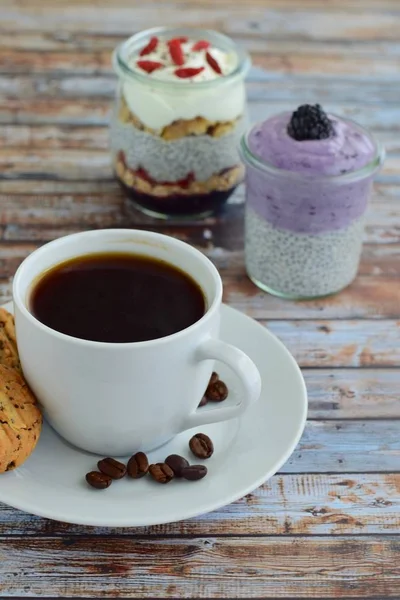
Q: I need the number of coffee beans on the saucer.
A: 10